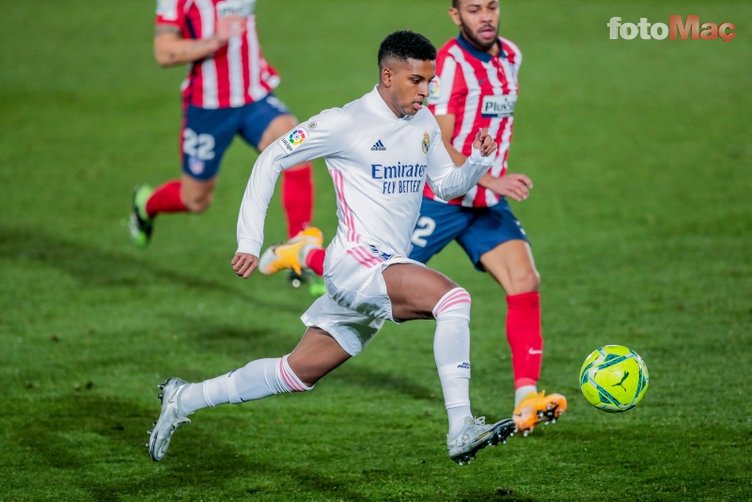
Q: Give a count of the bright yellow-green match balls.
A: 1